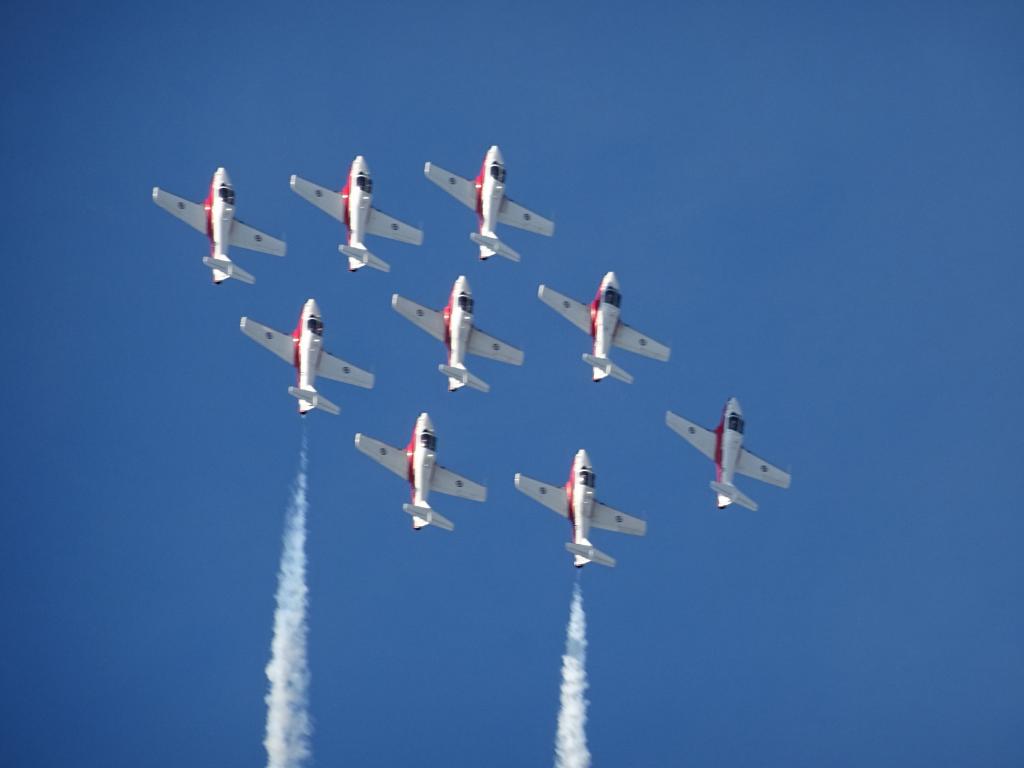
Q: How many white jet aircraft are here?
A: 9